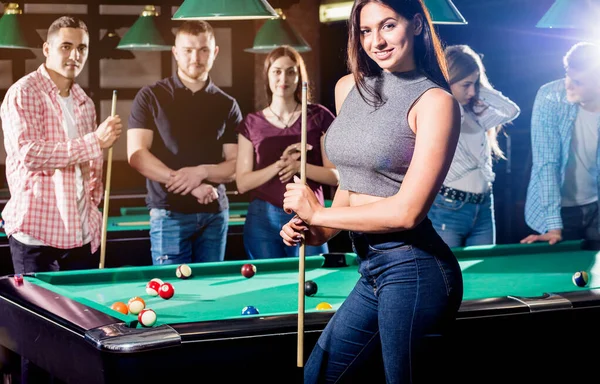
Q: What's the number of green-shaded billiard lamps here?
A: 6